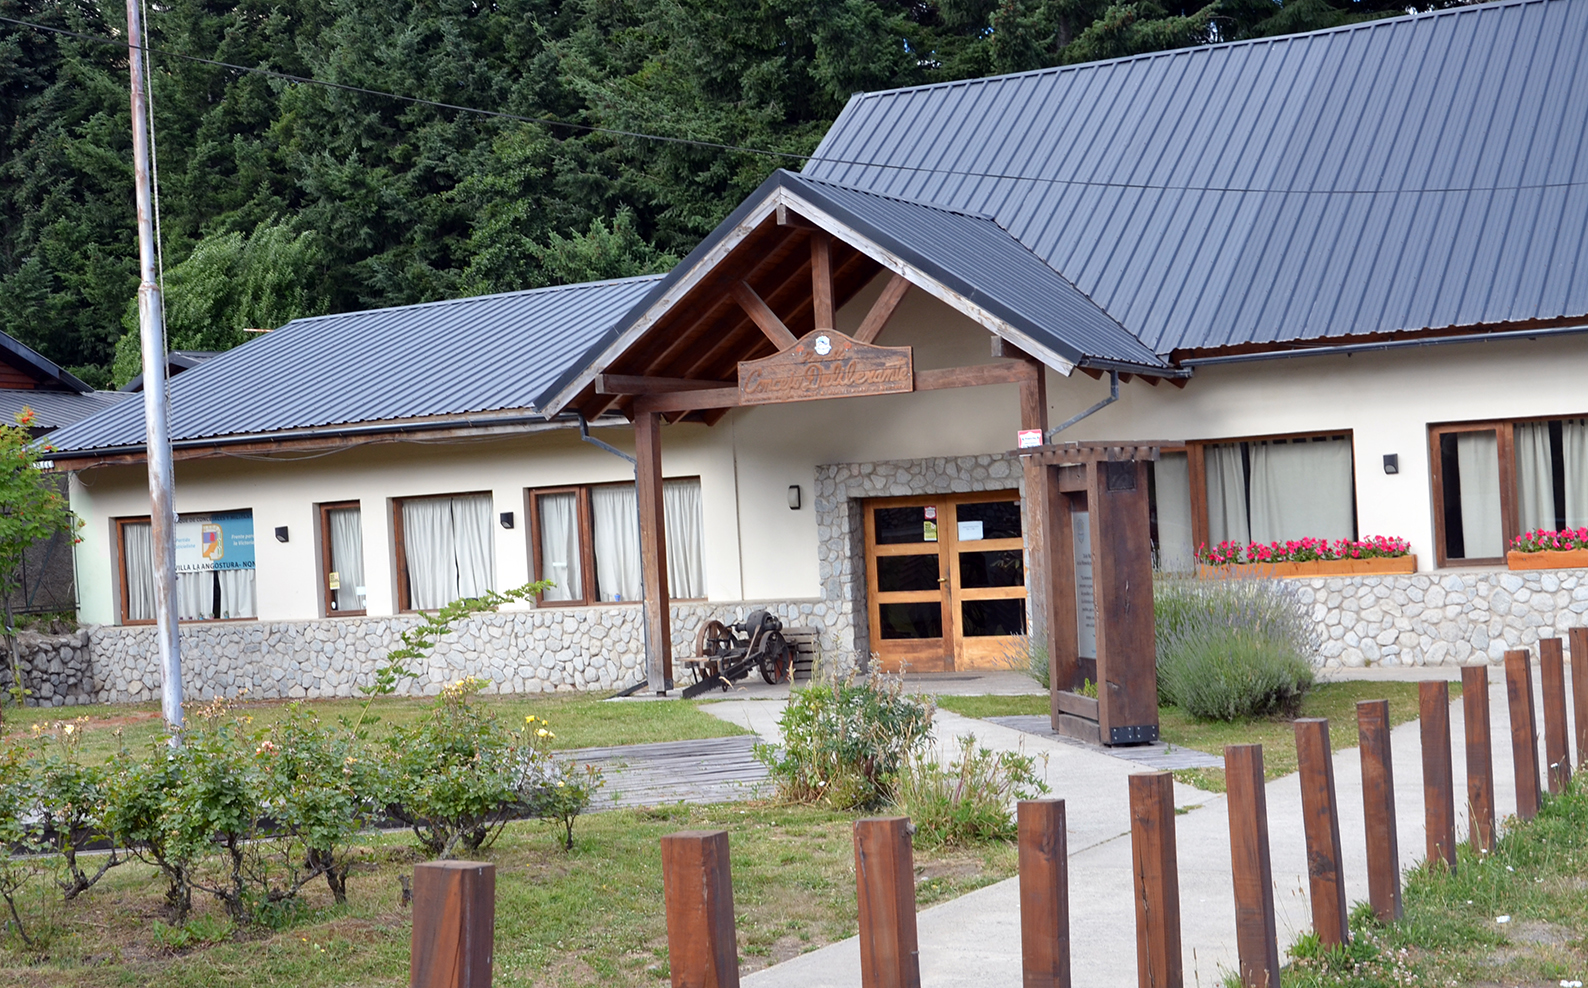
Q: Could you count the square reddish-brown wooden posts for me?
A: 13